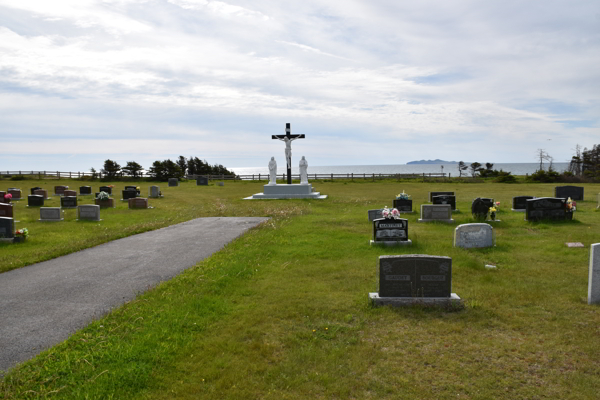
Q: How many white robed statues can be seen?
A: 2